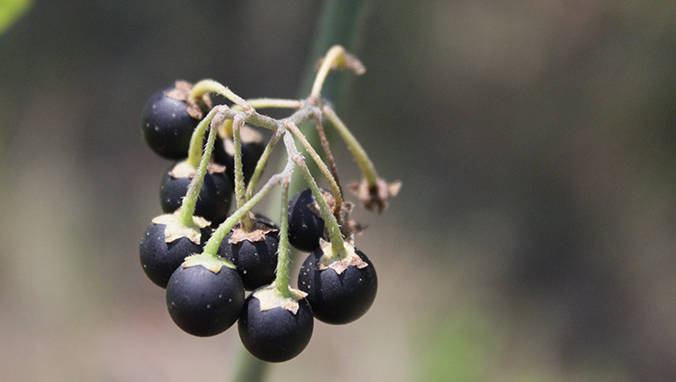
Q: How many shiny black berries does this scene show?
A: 9